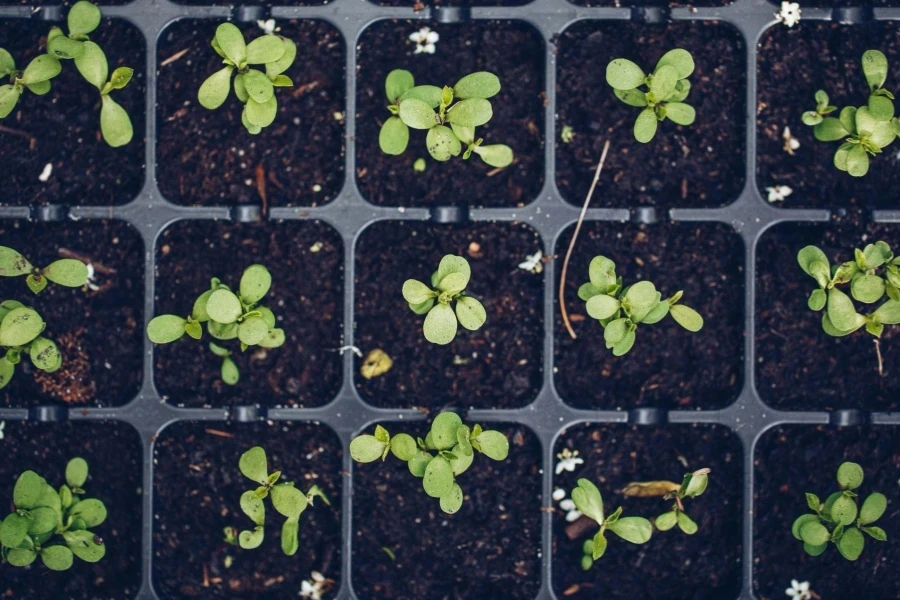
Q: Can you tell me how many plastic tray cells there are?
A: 15